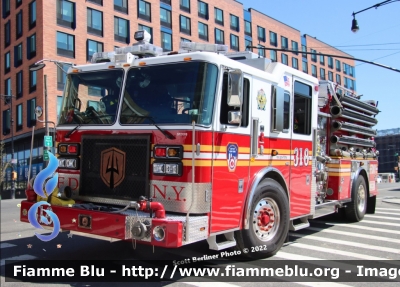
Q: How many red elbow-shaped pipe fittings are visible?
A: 1